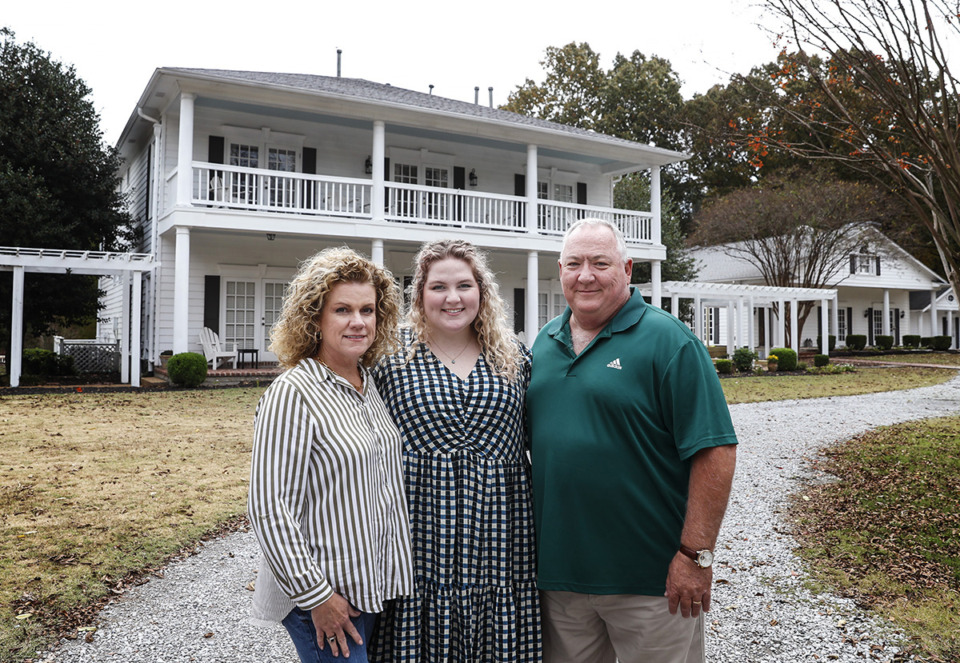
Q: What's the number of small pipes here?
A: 4